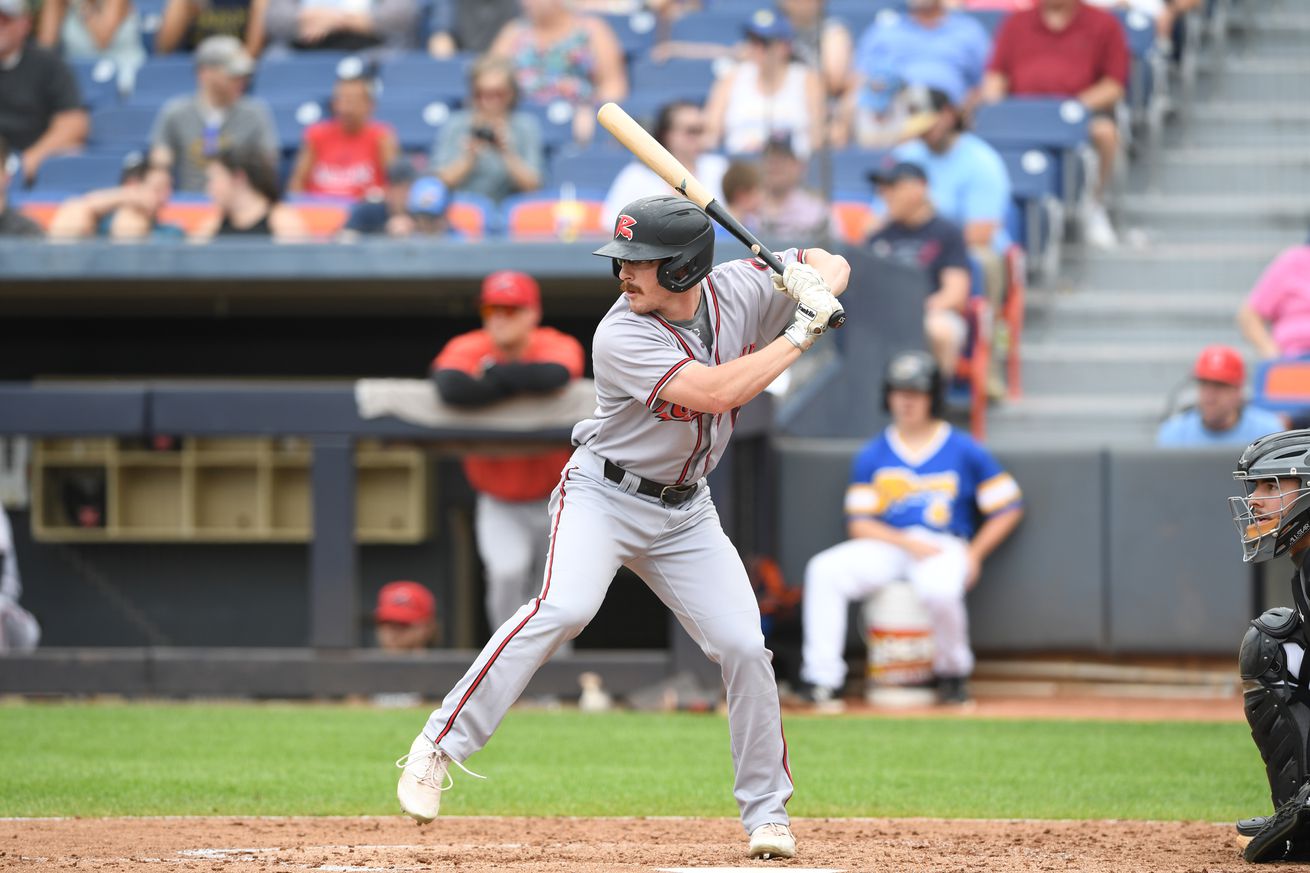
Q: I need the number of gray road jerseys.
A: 1